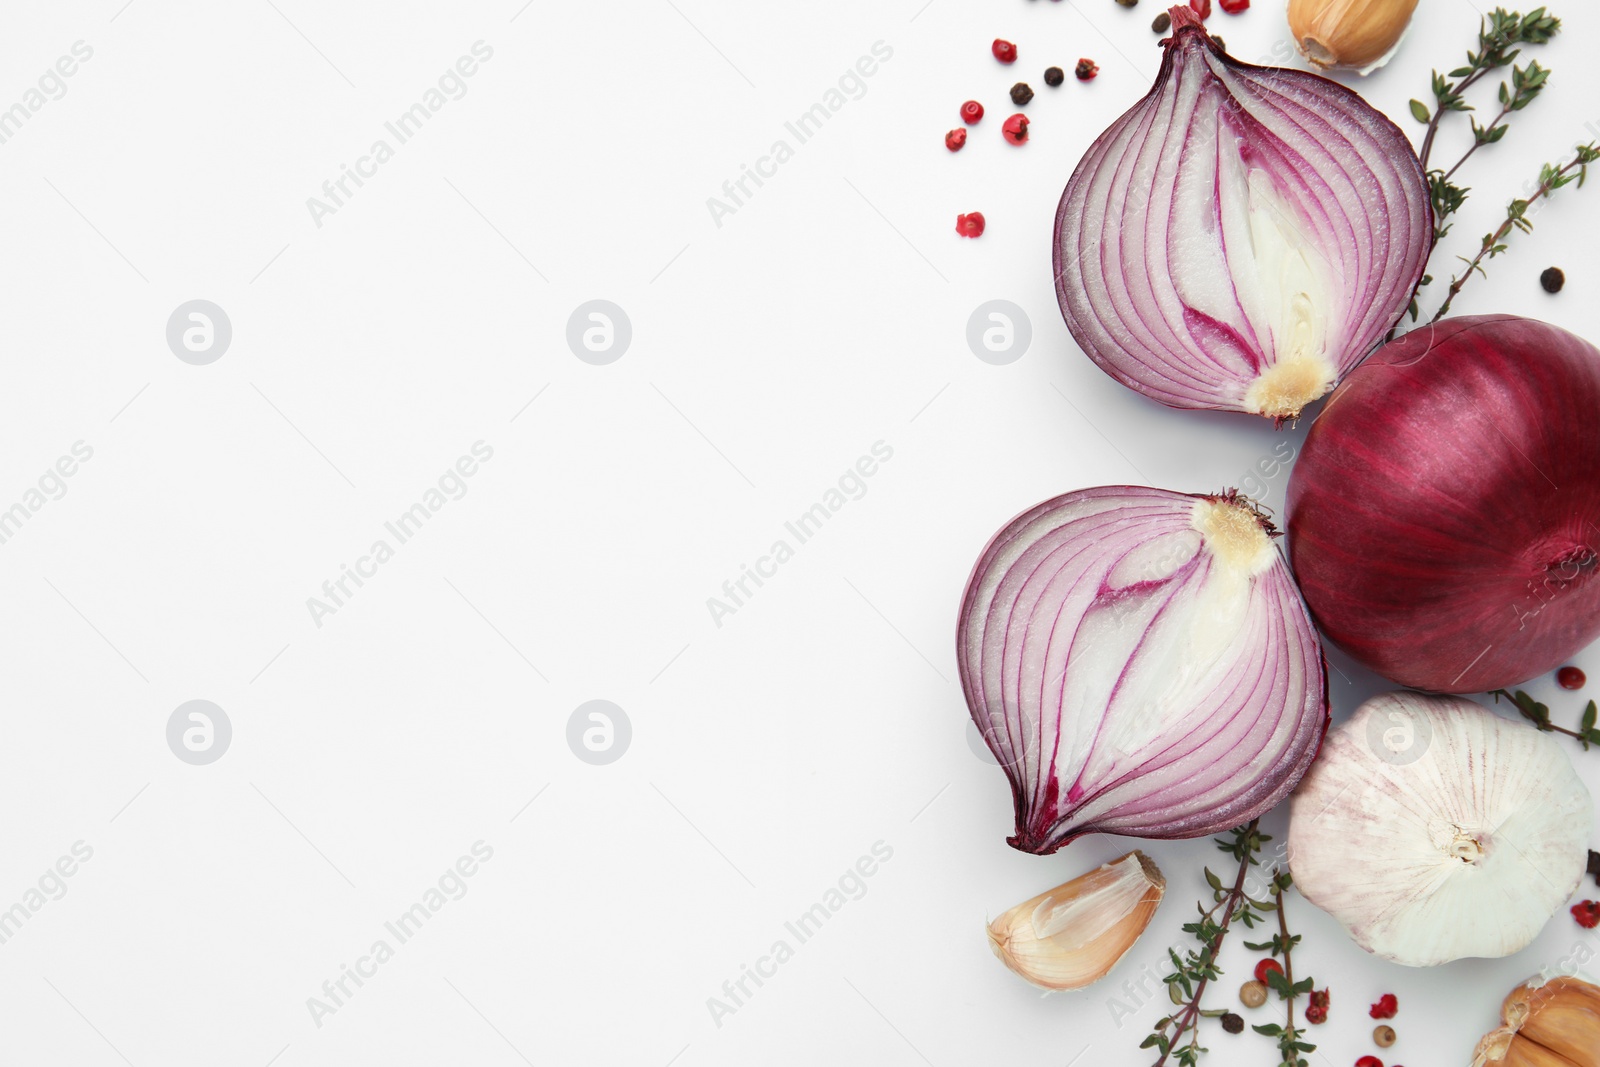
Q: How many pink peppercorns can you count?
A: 14